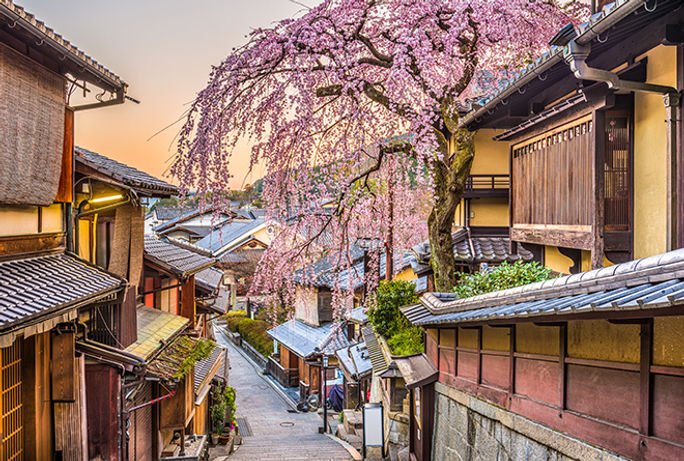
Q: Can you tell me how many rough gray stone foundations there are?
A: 1